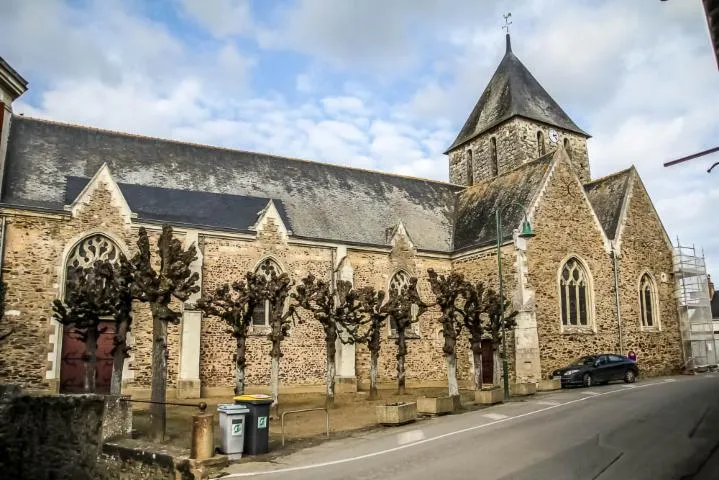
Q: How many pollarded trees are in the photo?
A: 11